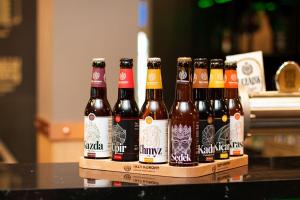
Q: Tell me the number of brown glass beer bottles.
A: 7